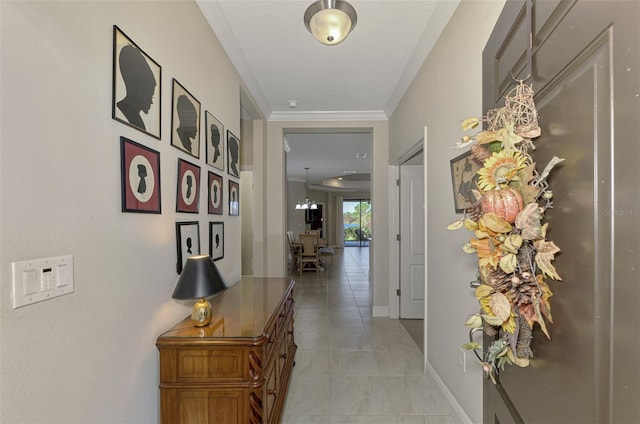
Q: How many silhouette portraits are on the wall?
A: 10